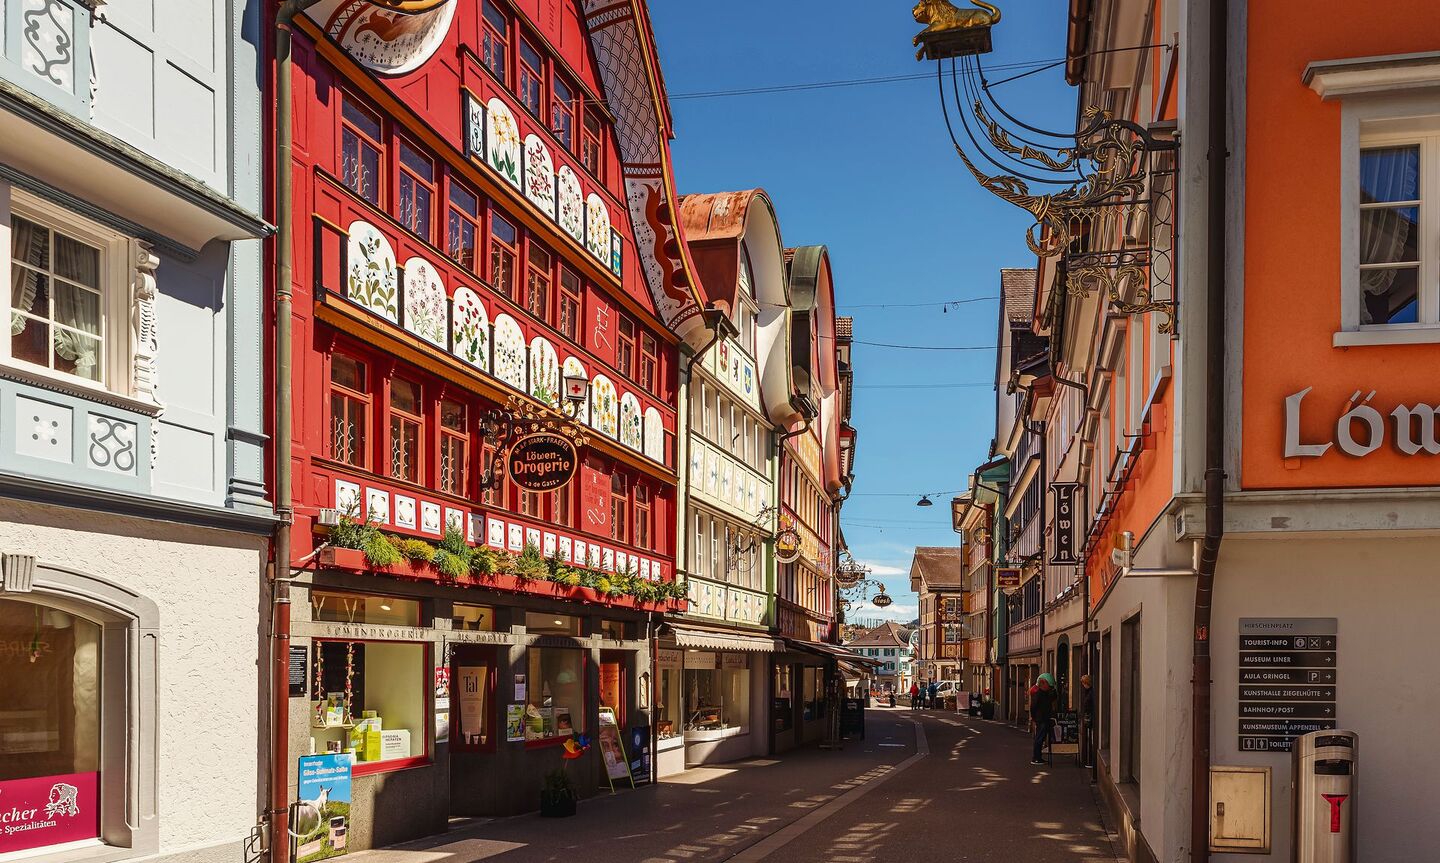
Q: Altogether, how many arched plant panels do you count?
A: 13